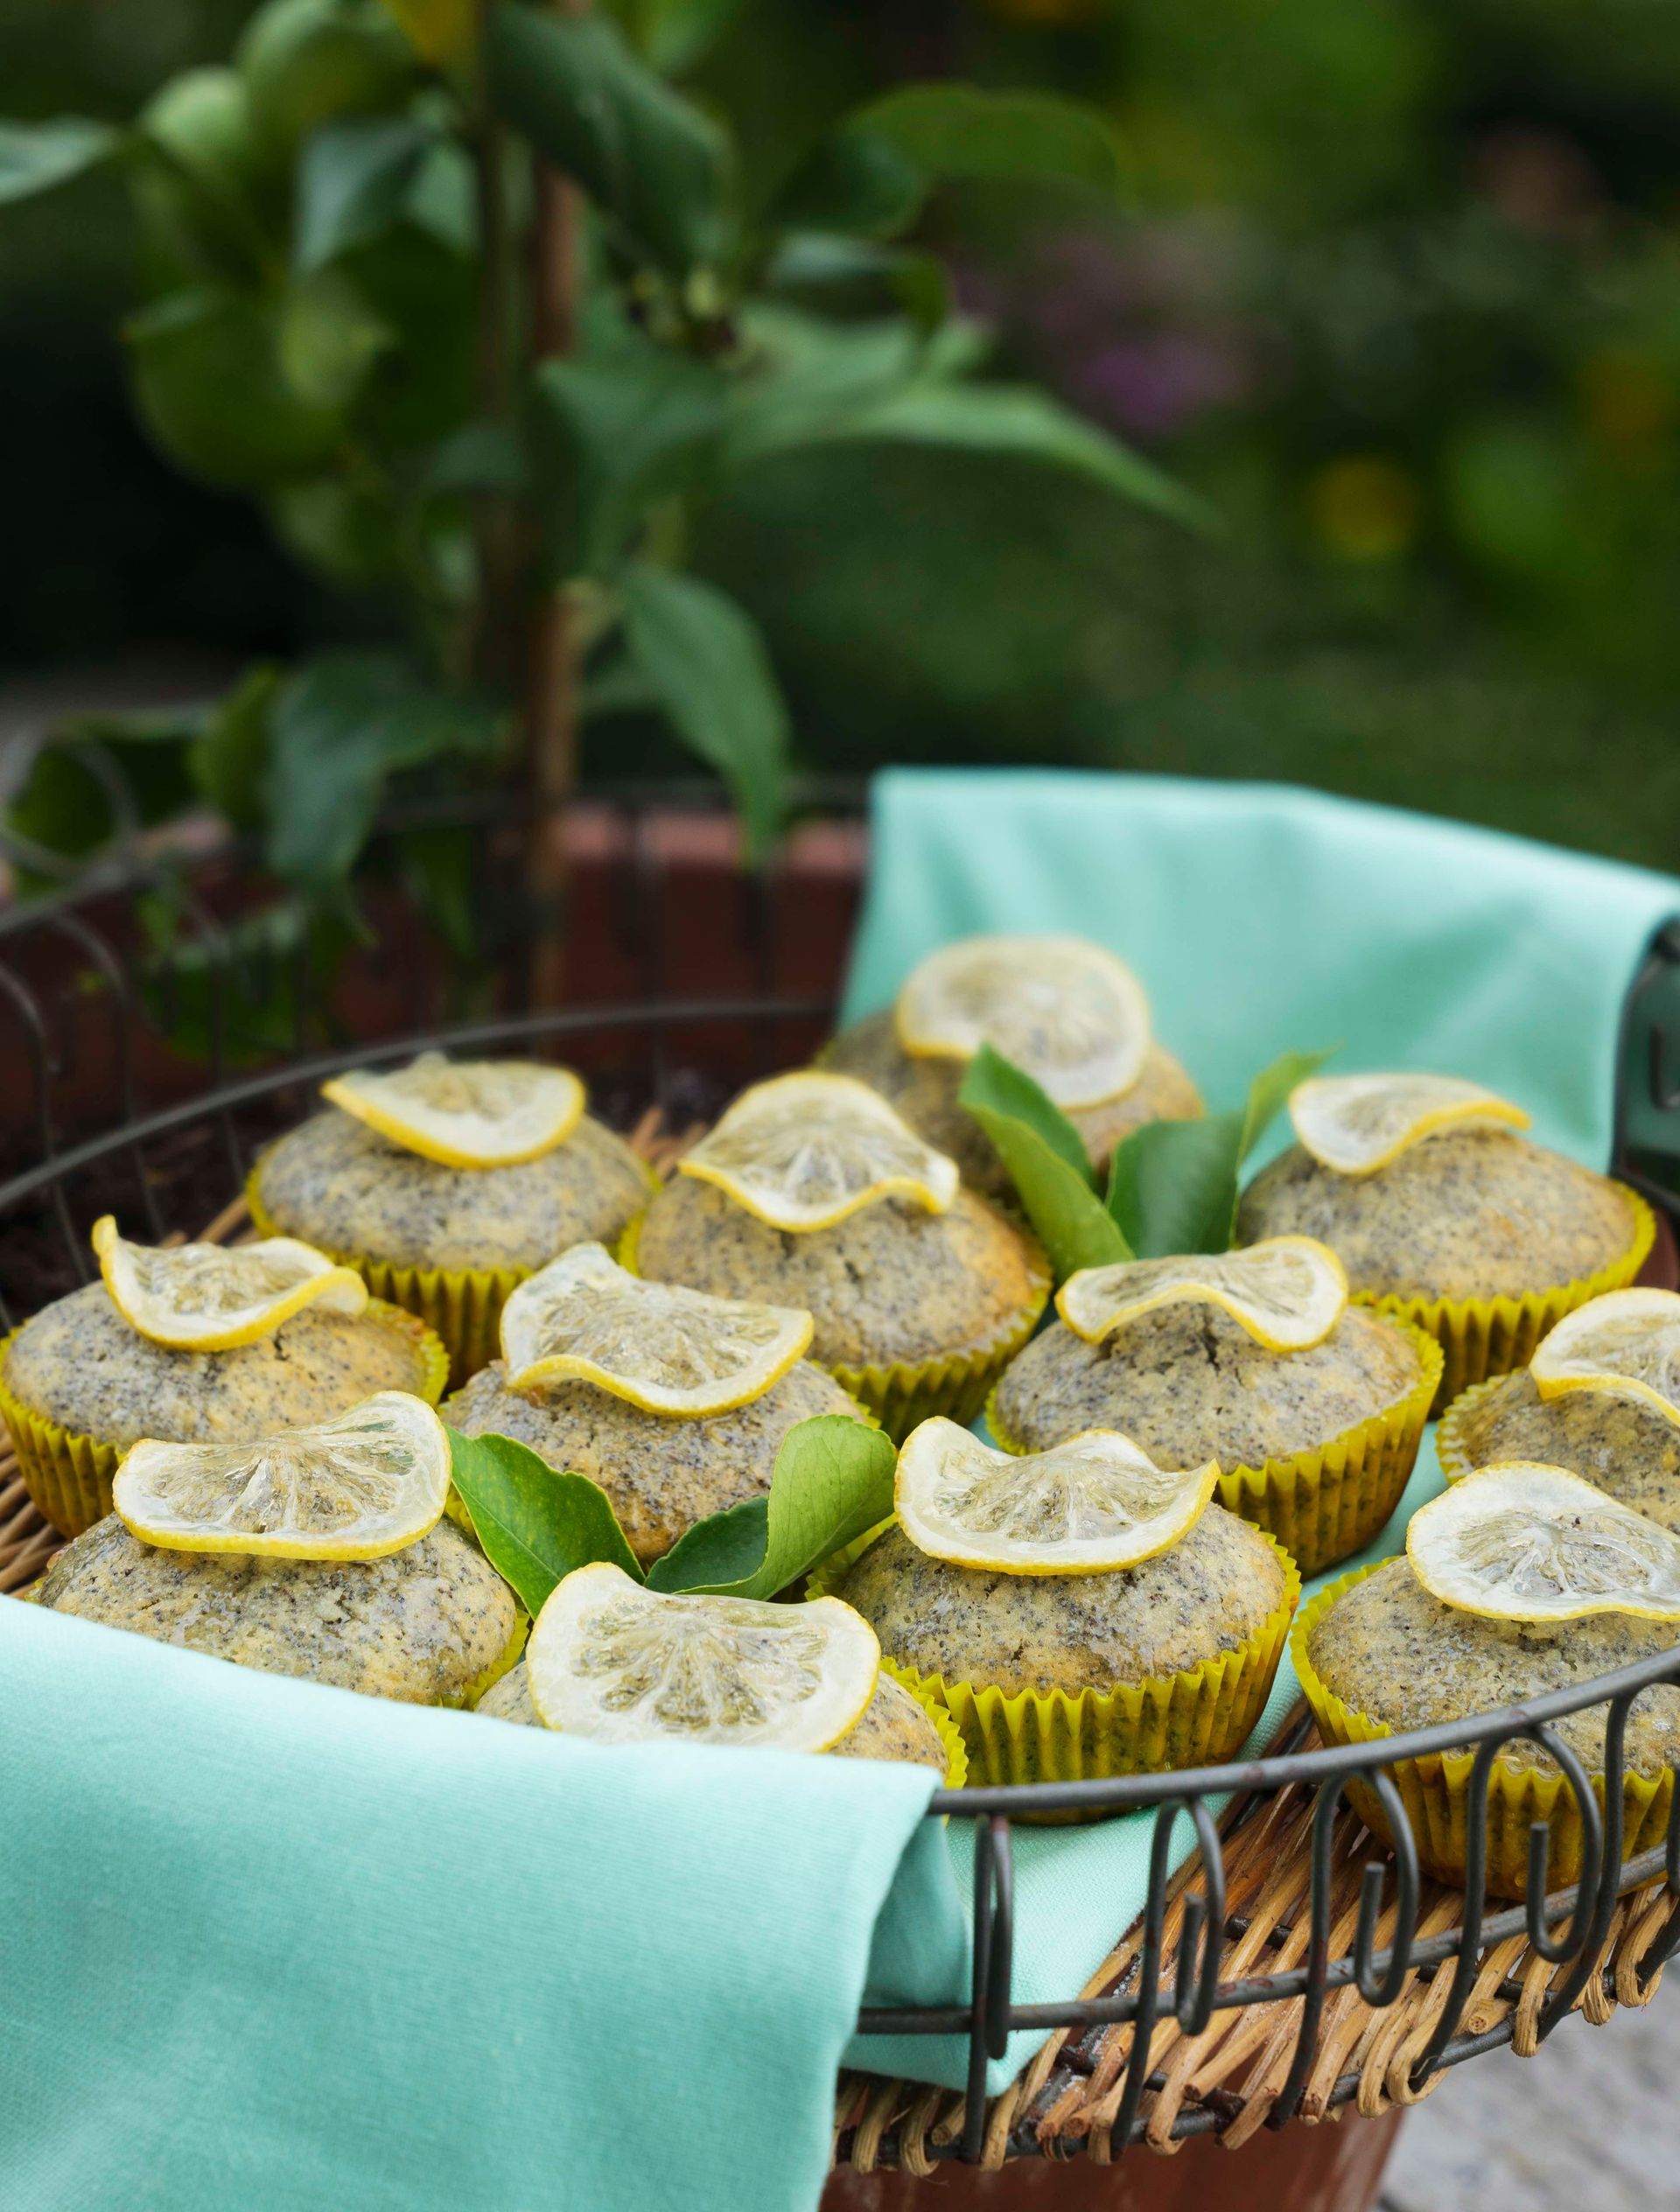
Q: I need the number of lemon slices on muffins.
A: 12